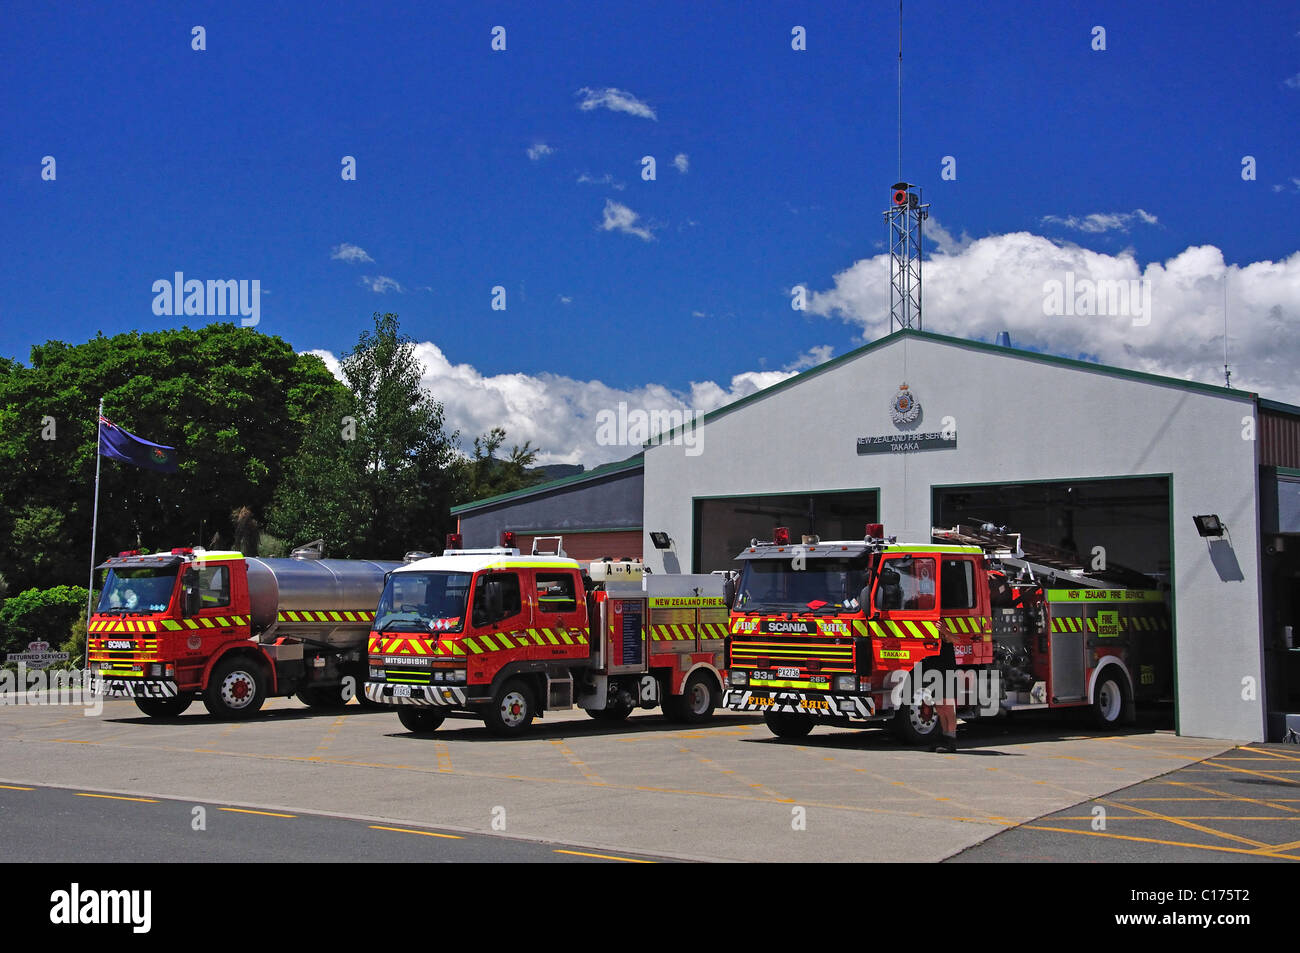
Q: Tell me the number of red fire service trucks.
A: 3